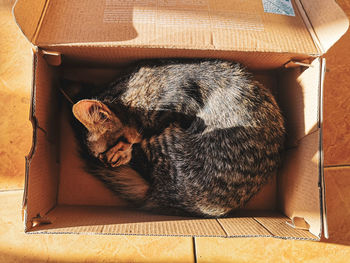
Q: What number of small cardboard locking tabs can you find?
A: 4